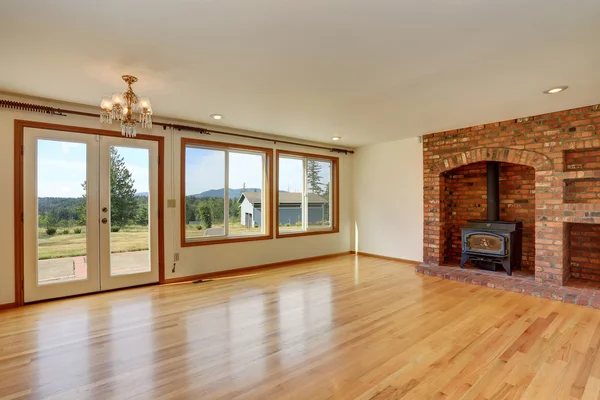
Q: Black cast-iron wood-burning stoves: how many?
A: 1